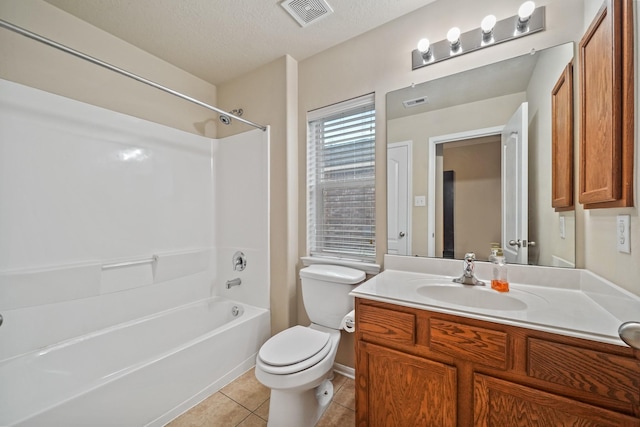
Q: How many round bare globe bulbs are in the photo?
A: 4